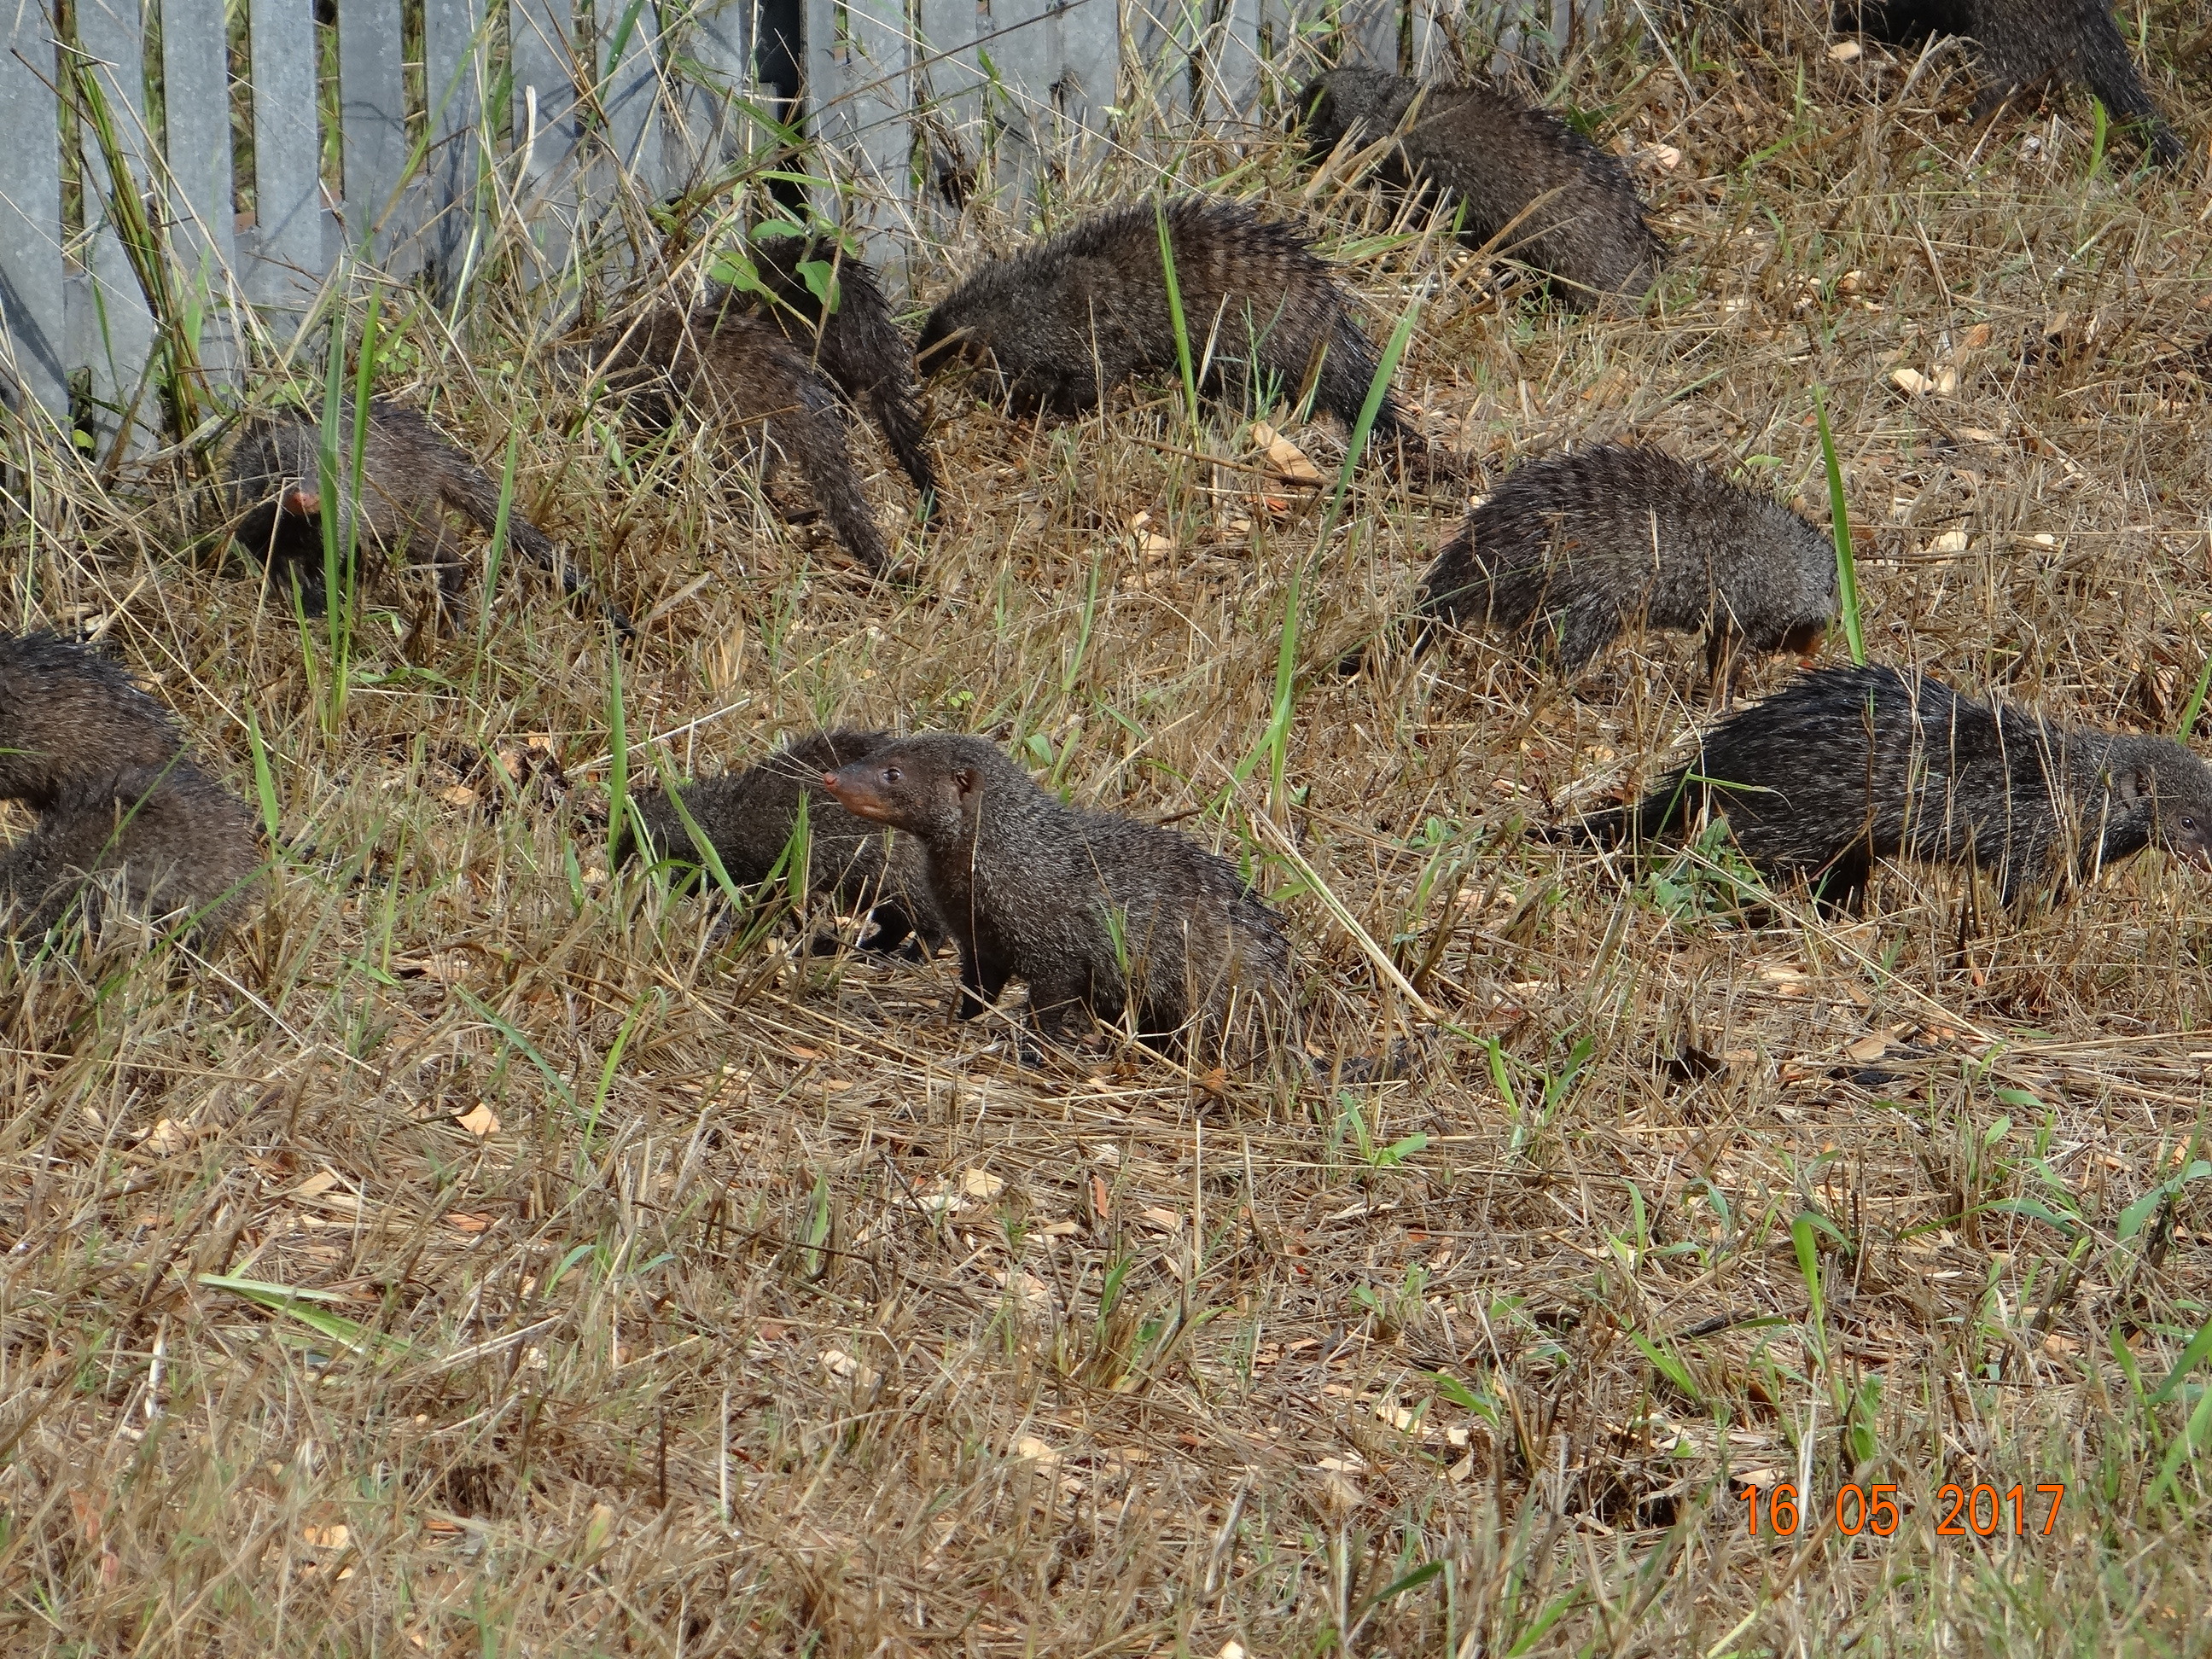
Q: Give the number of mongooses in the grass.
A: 12